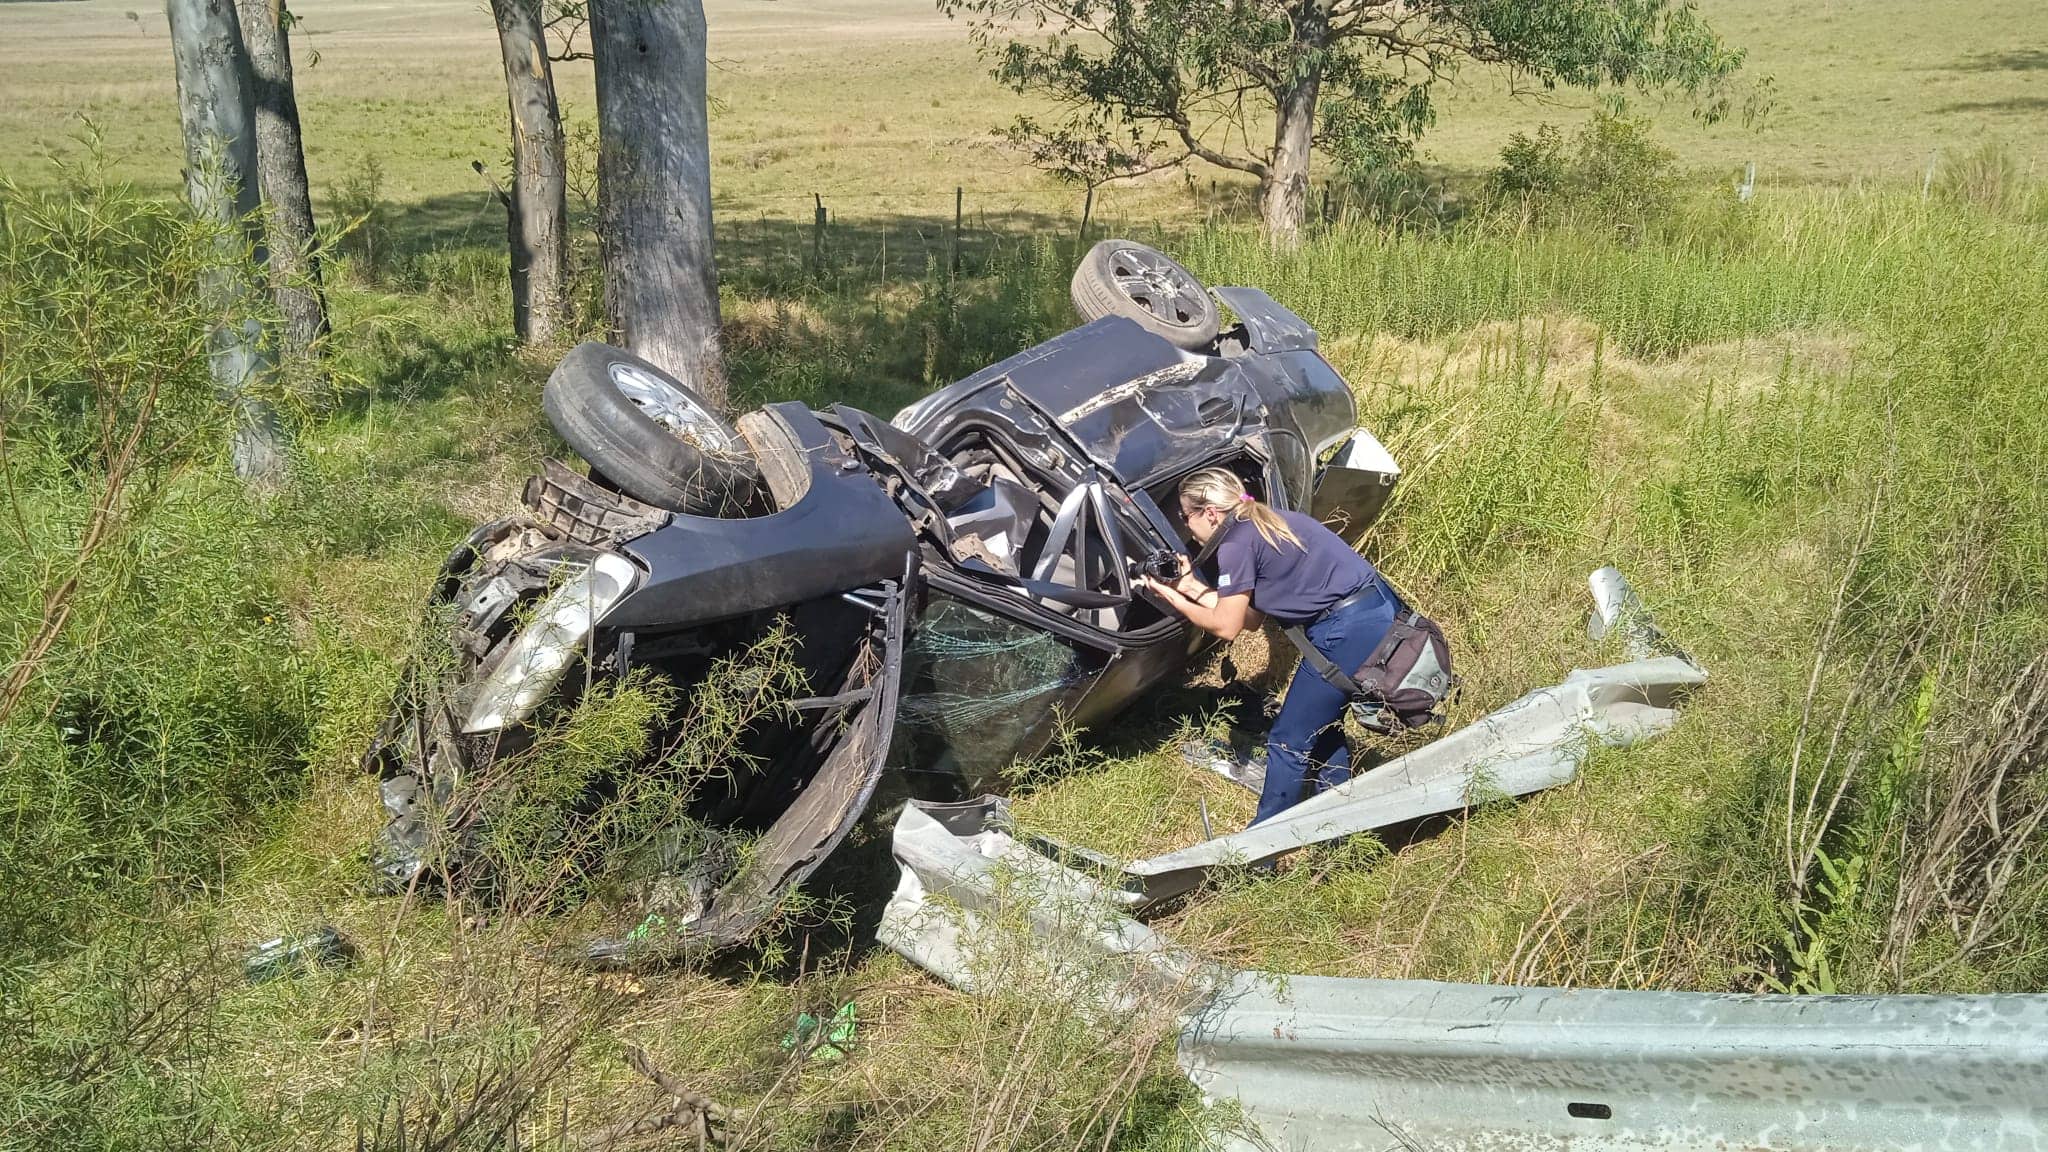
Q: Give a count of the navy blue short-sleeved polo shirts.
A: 1